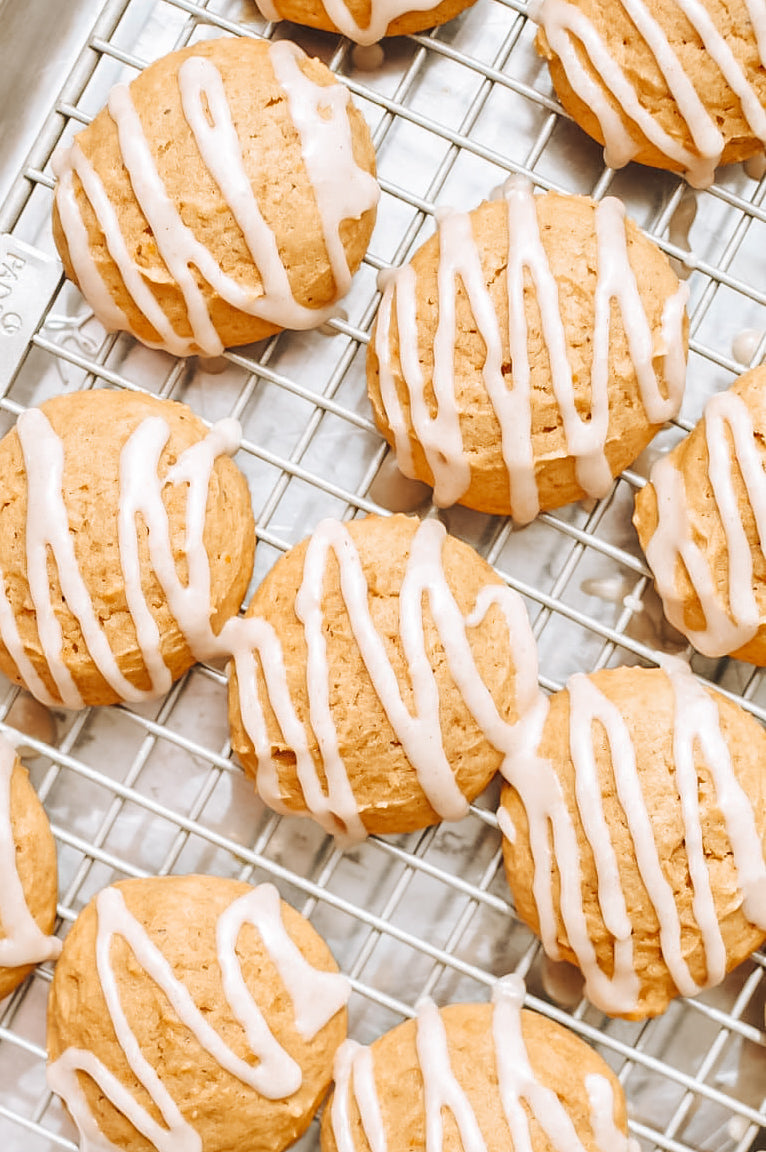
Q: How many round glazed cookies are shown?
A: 11